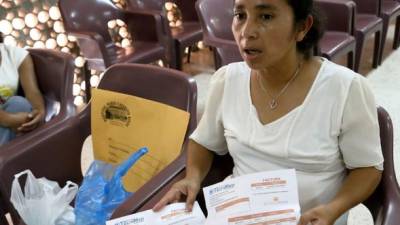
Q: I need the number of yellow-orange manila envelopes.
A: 1